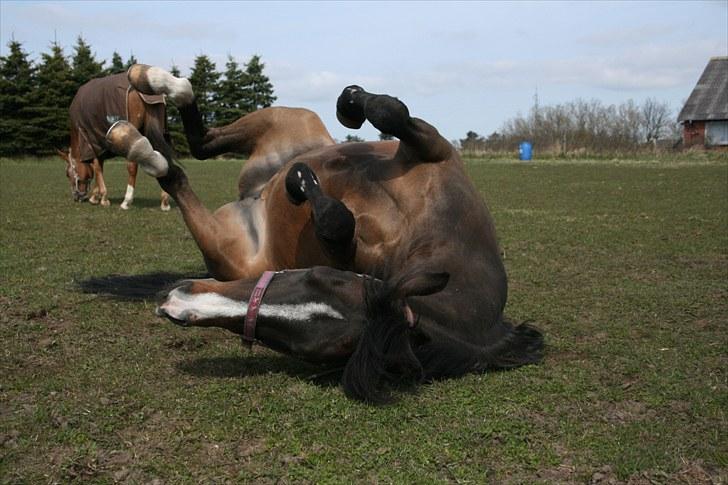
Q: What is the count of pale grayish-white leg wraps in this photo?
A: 2